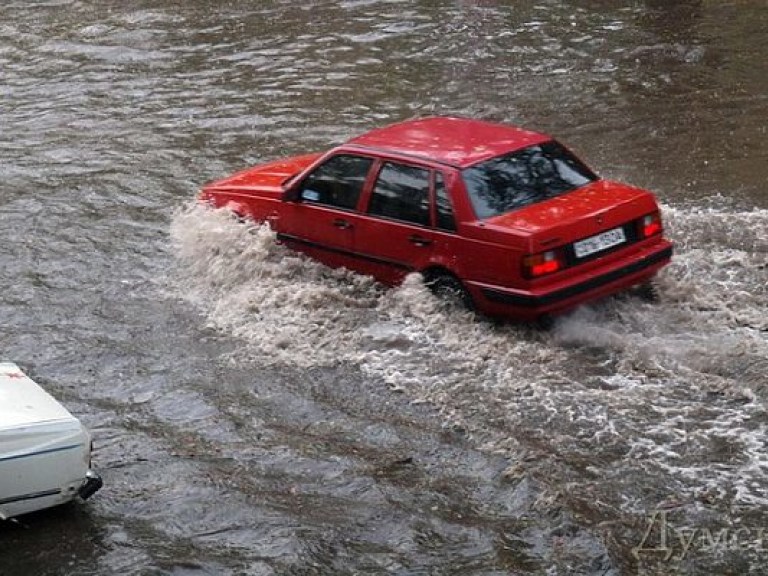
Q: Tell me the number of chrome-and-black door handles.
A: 2